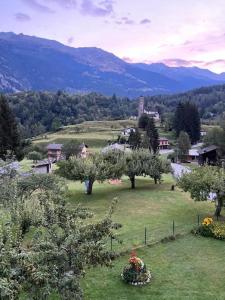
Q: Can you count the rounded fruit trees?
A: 4